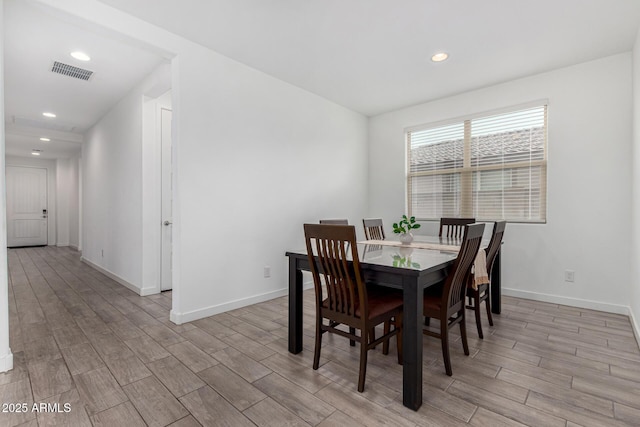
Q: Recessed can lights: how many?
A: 5